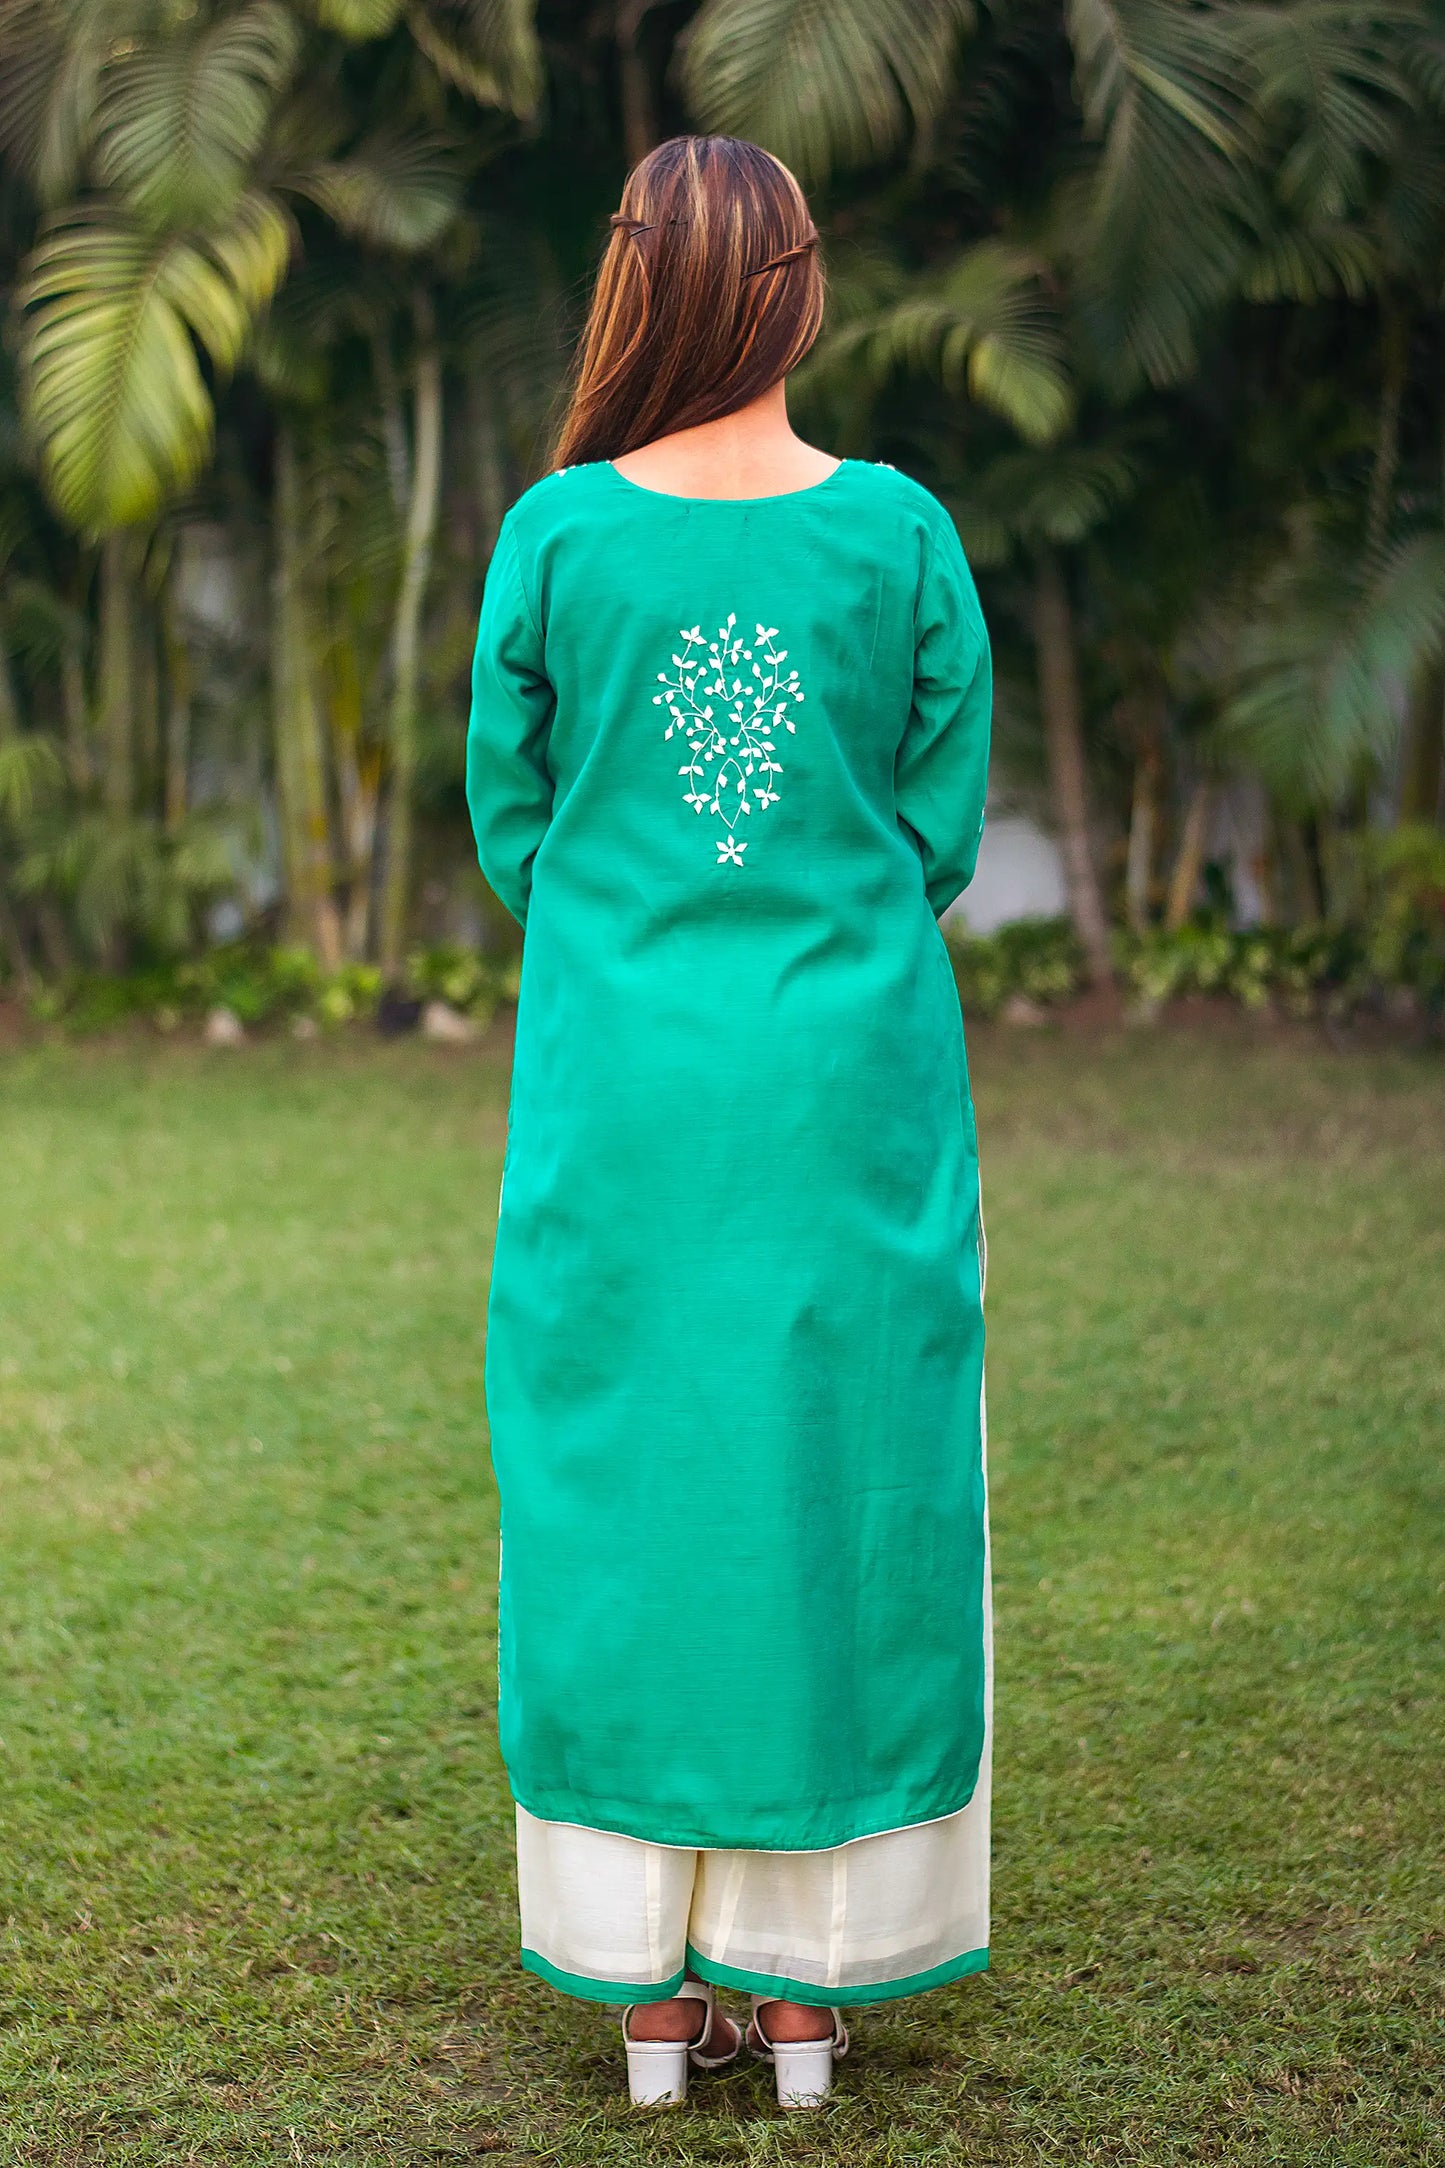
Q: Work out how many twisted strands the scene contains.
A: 2